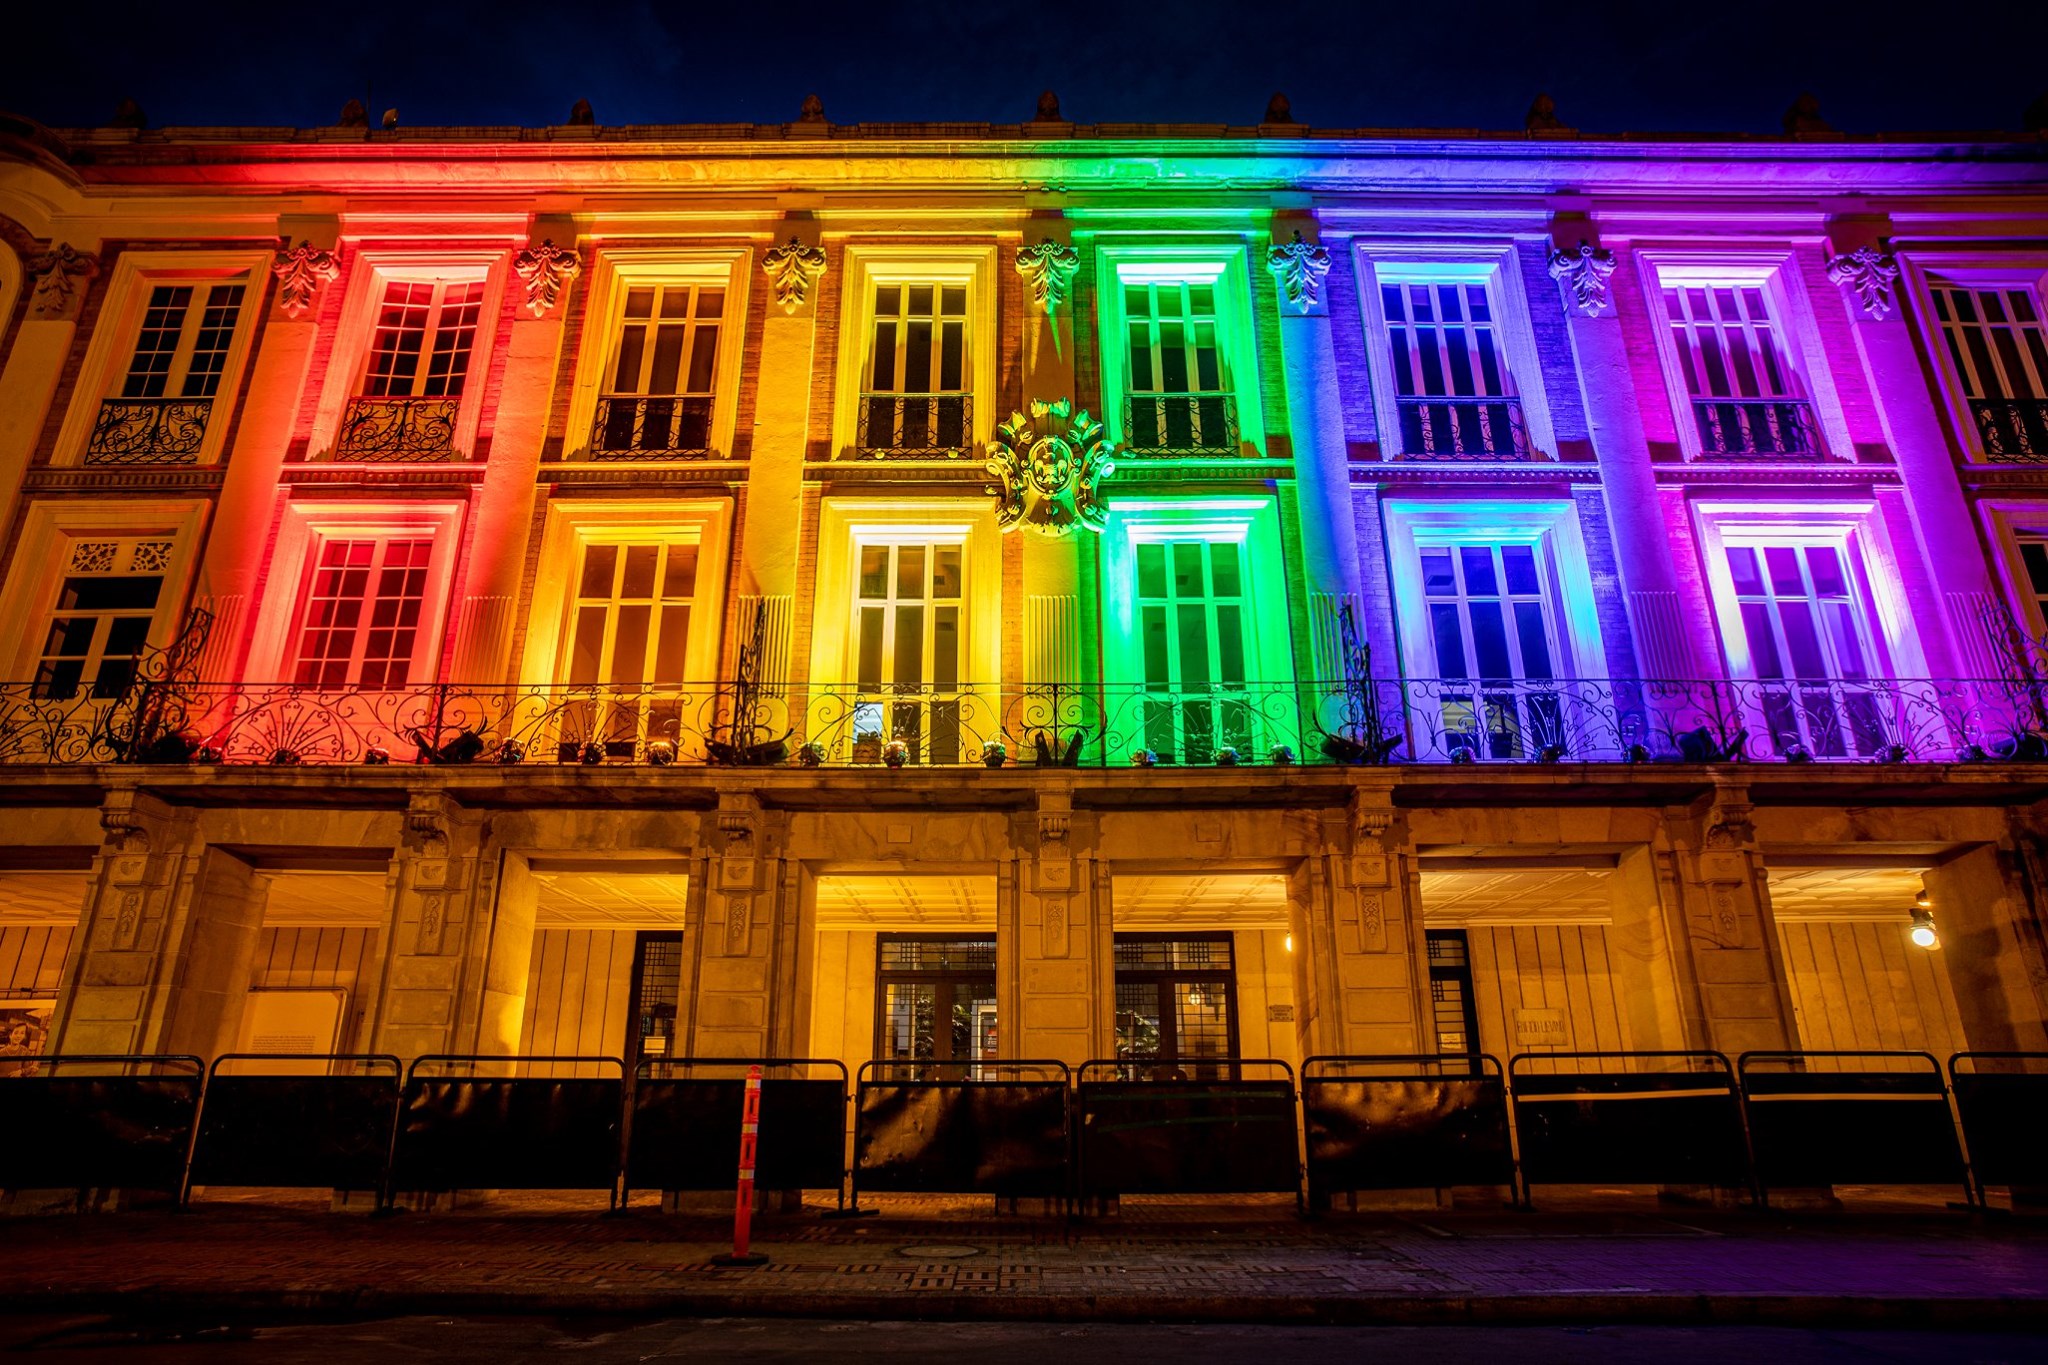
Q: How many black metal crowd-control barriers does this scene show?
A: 10